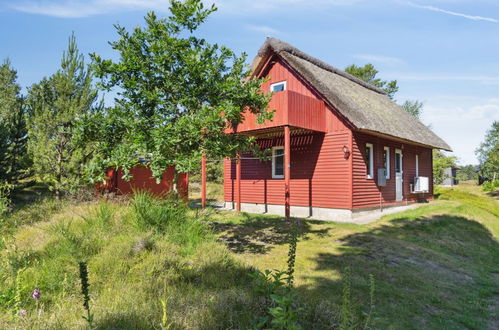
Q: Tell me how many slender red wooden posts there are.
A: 3